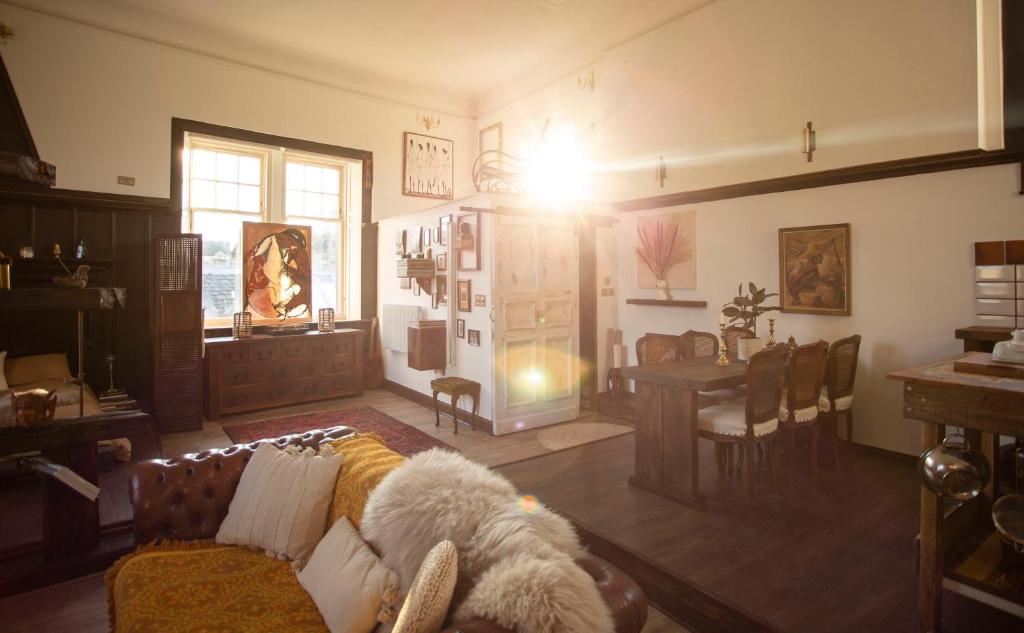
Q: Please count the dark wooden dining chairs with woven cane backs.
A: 6